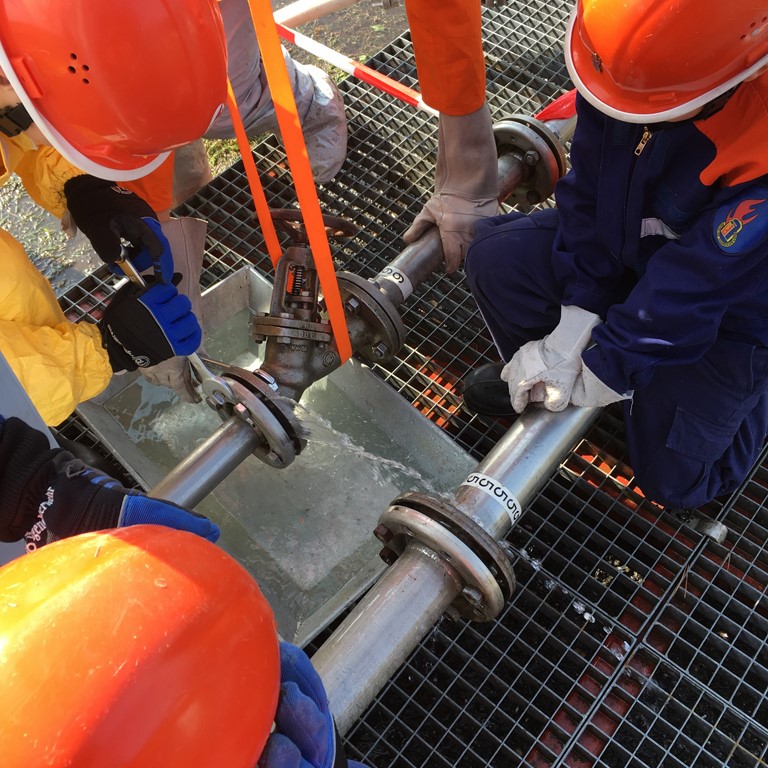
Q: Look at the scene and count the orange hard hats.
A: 3